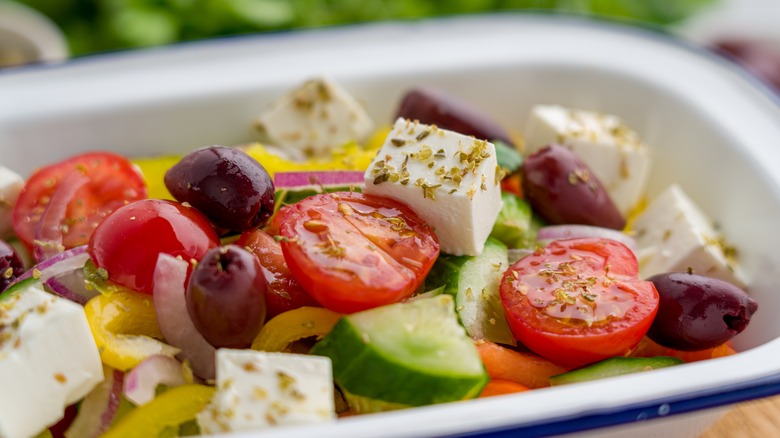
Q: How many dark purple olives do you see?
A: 6